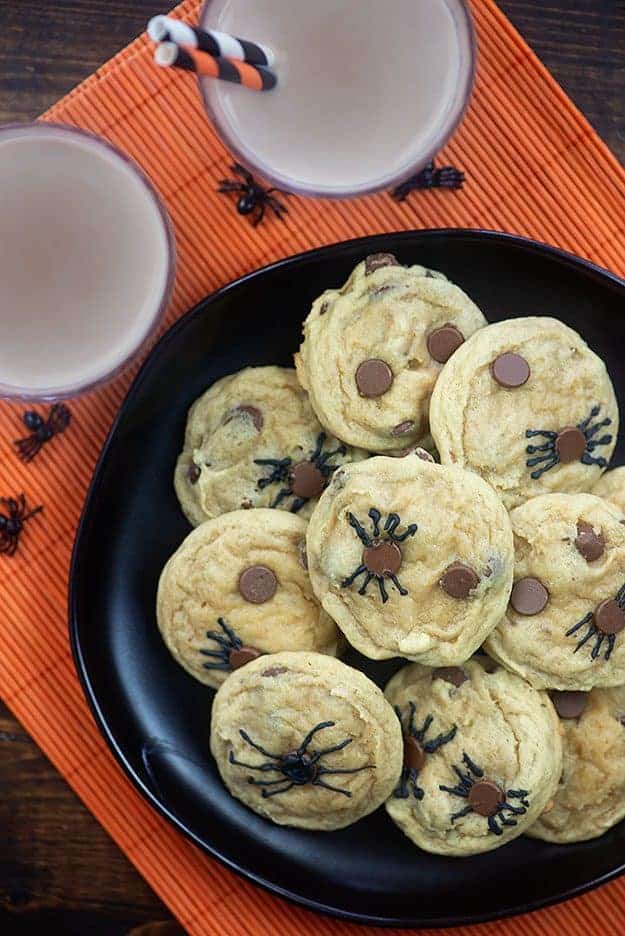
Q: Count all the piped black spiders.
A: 8